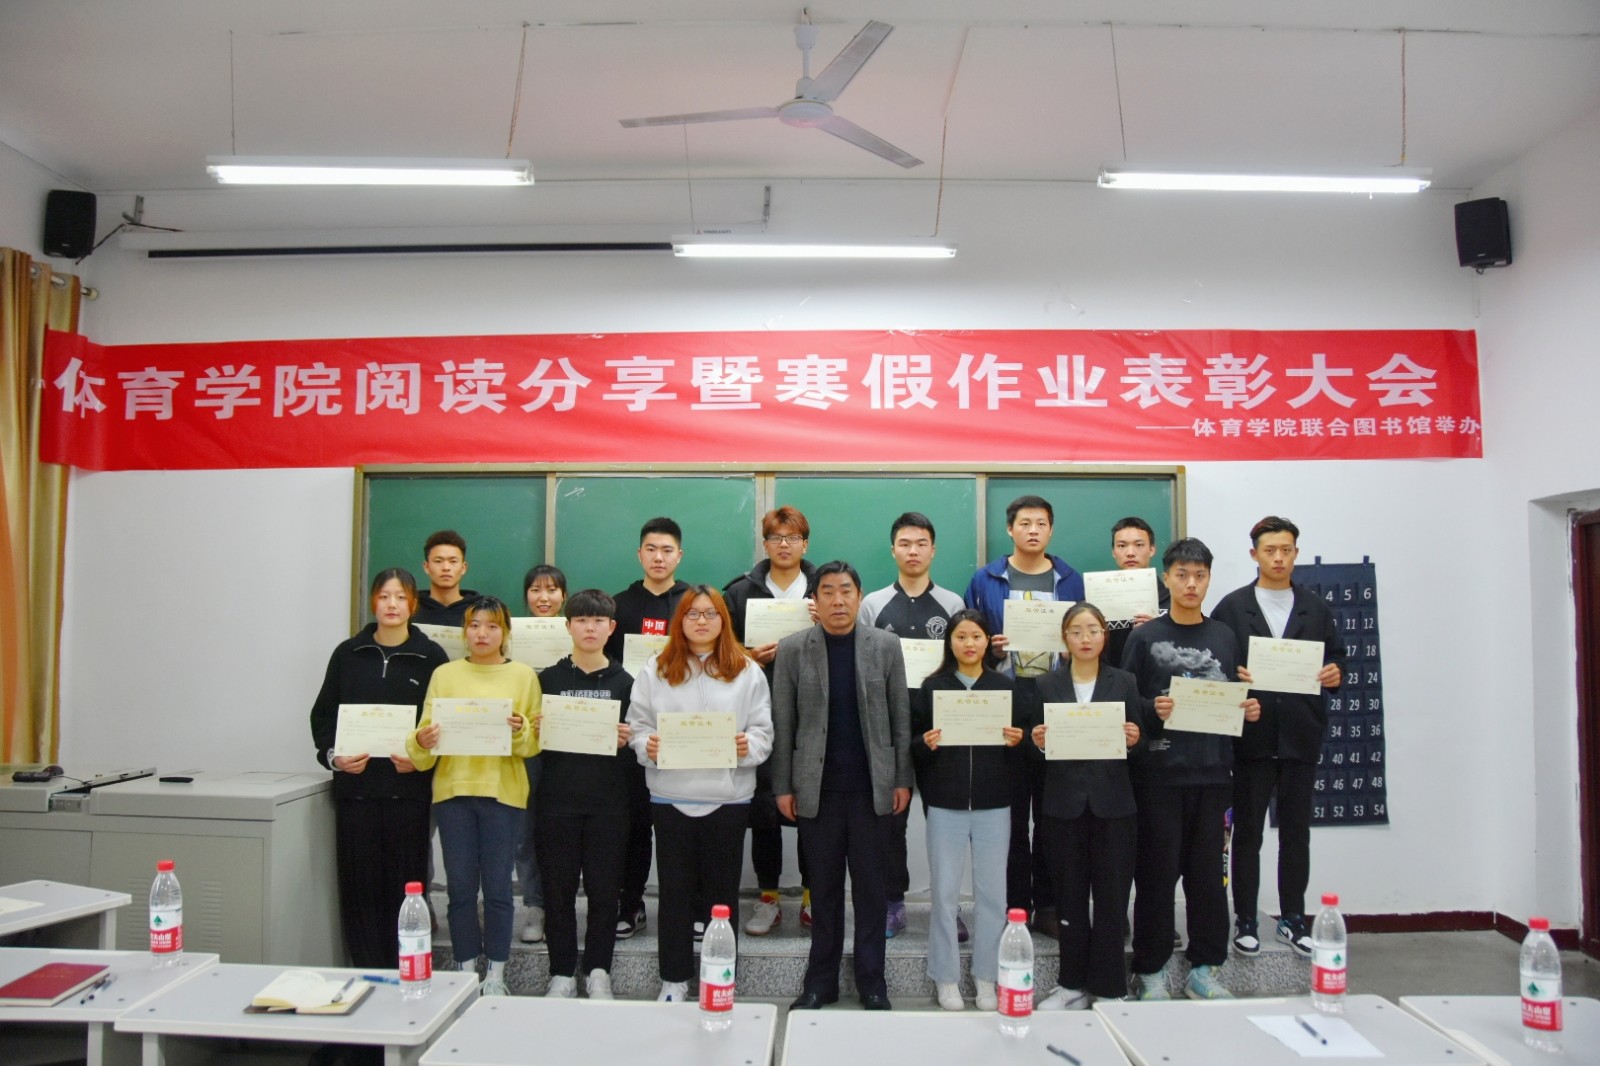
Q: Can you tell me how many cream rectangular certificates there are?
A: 15